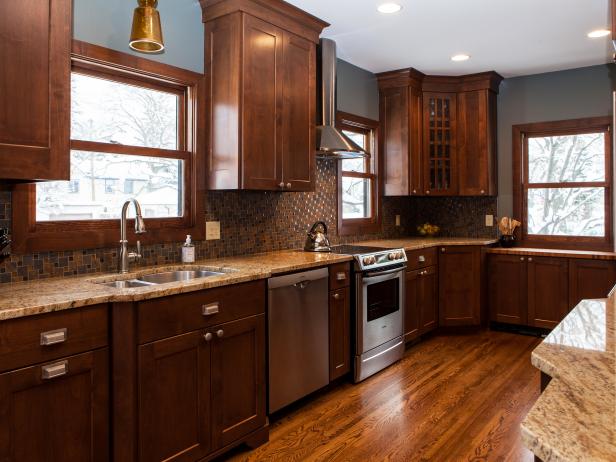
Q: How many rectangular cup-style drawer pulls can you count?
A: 5